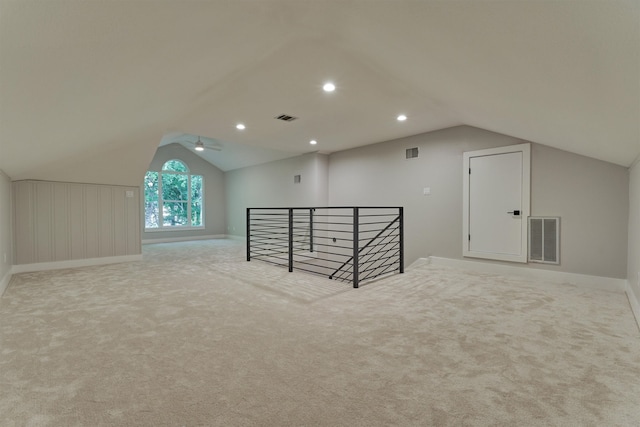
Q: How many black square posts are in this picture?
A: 5